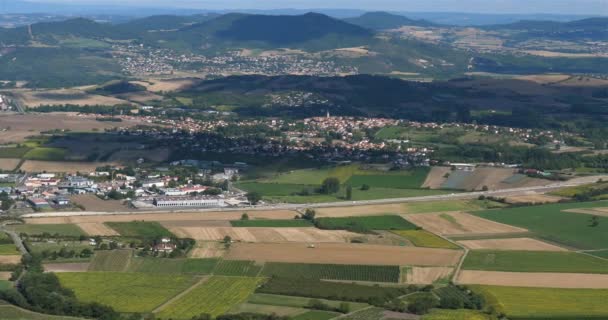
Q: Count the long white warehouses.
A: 1